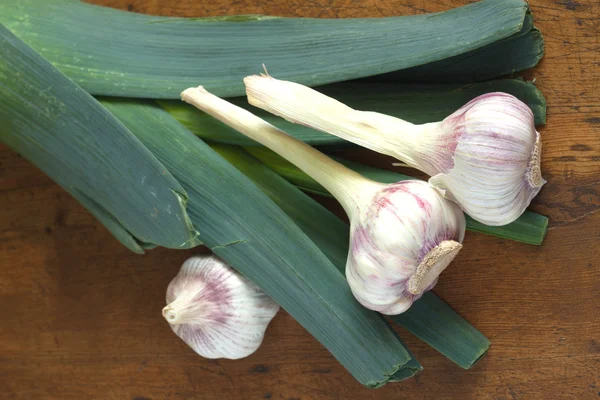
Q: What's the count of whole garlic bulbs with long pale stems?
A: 2